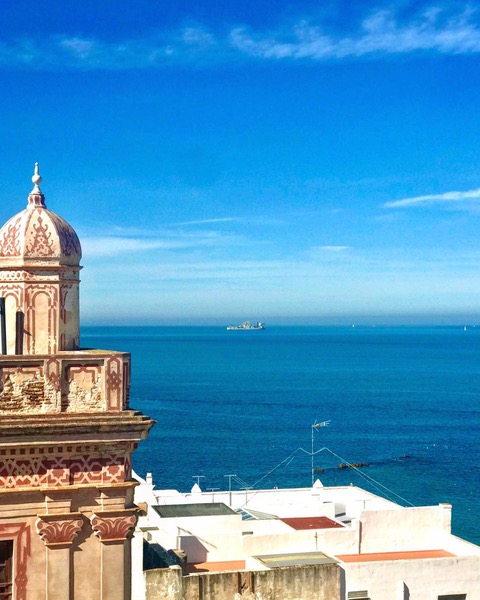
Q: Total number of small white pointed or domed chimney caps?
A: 2